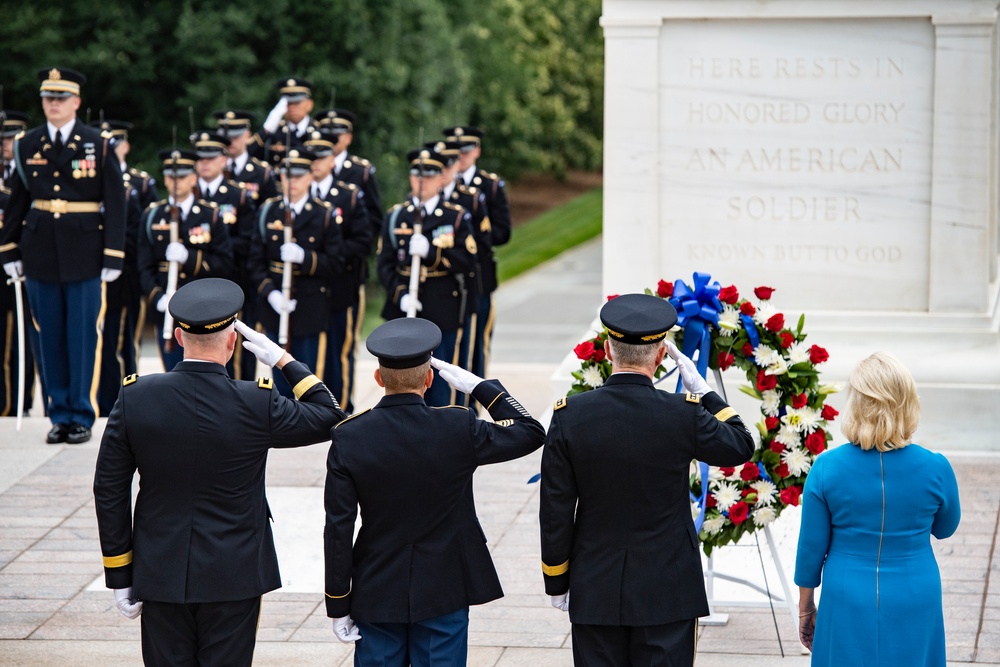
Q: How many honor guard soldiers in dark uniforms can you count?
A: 13